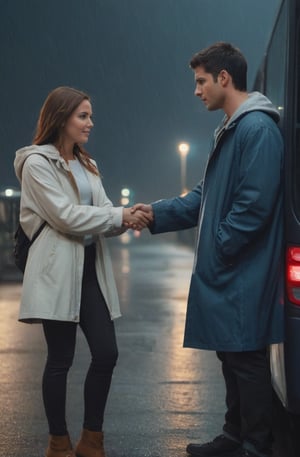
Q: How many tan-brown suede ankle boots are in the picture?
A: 2